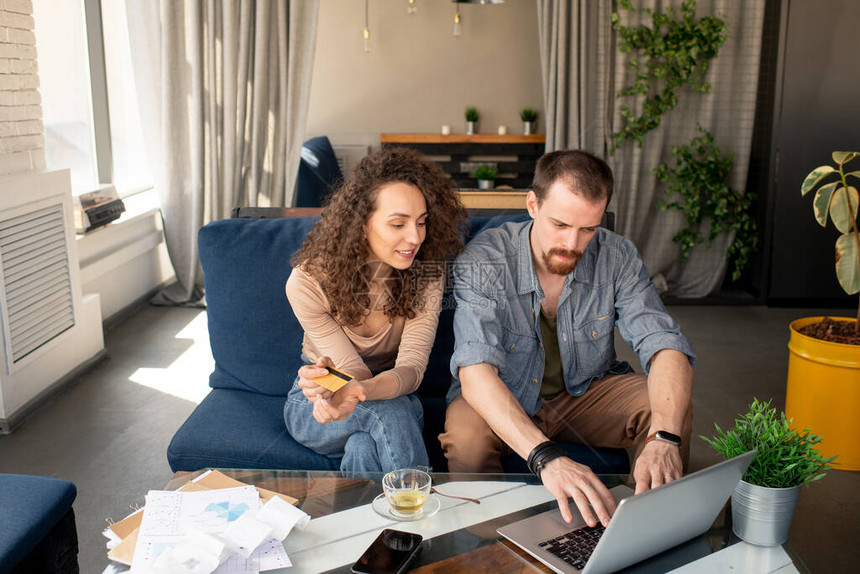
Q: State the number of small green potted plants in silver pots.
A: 4